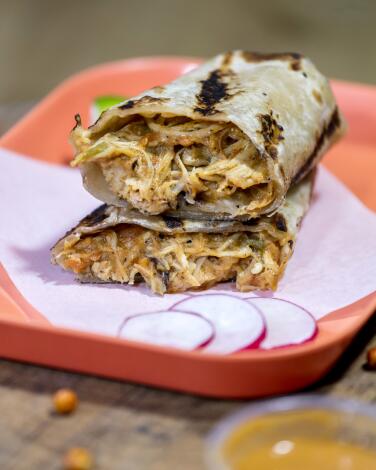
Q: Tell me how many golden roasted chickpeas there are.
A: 3